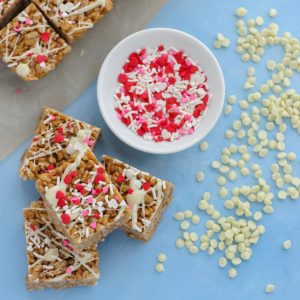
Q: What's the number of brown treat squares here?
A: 7